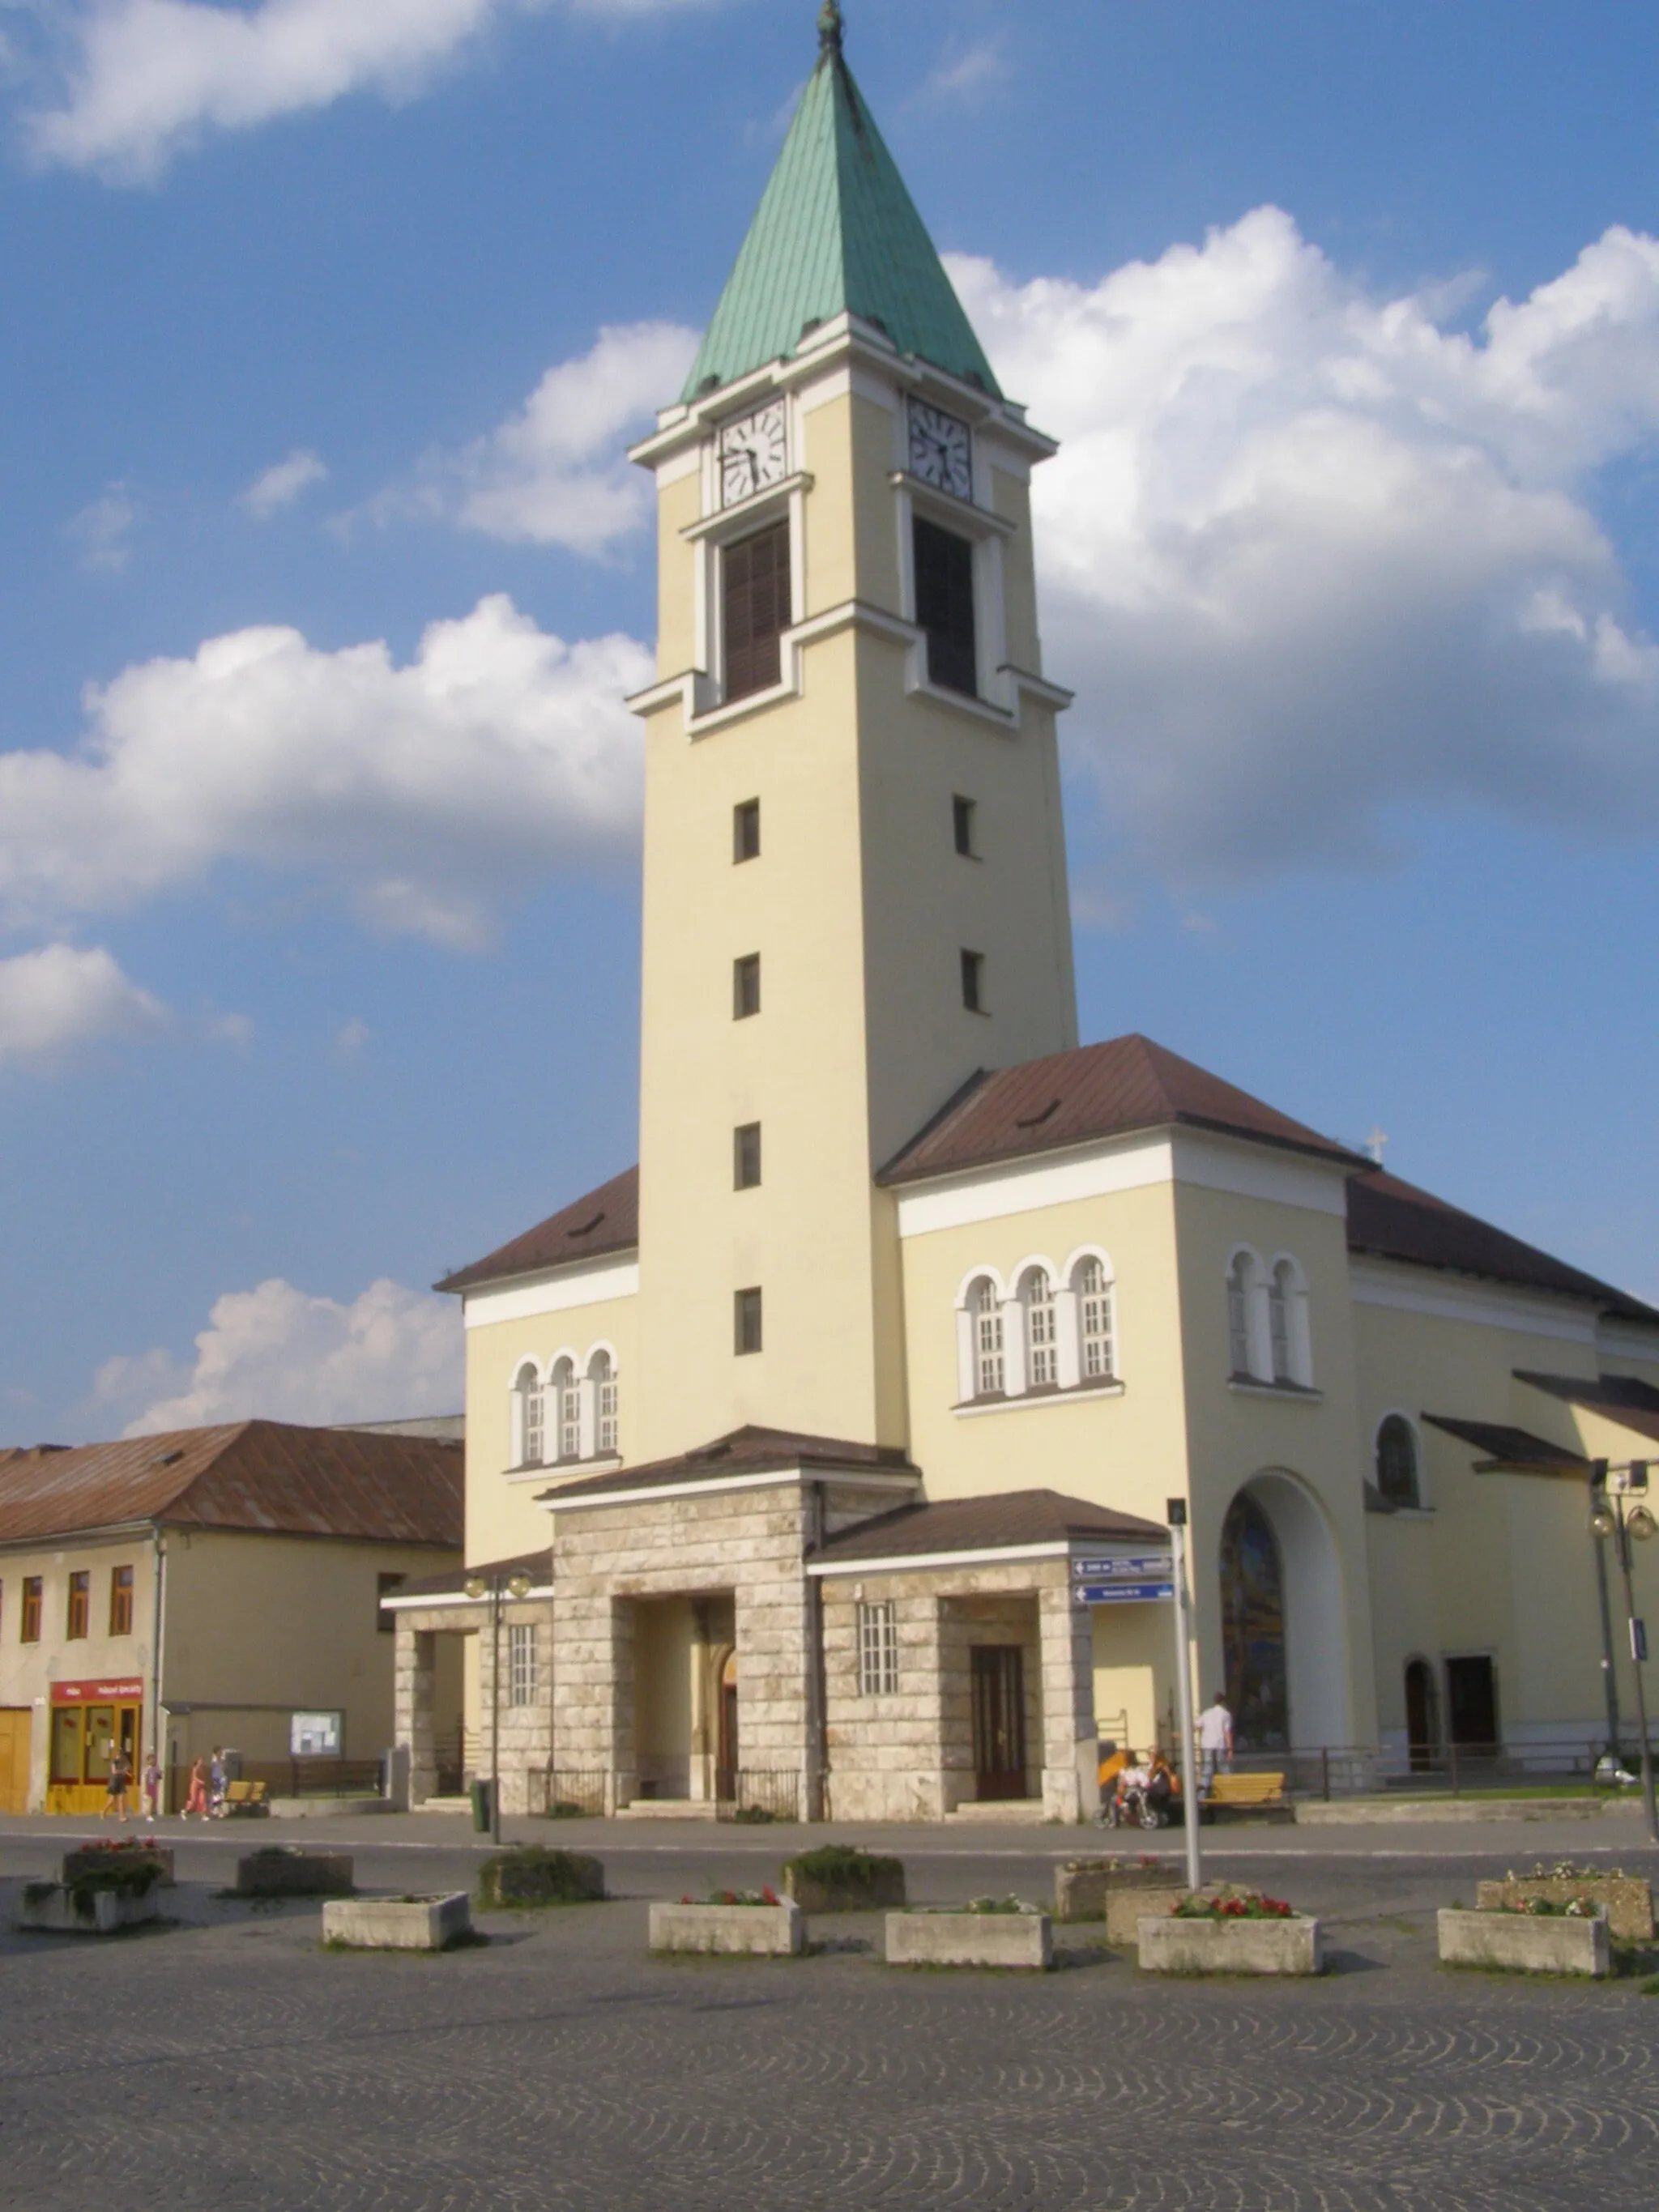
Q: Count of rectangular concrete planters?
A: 13